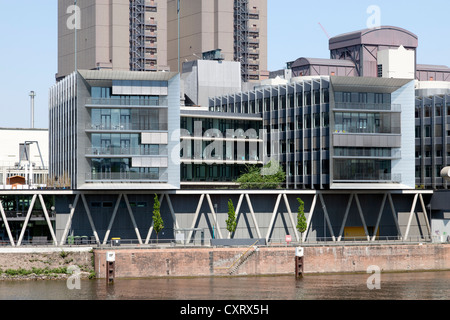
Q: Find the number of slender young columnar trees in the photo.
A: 3